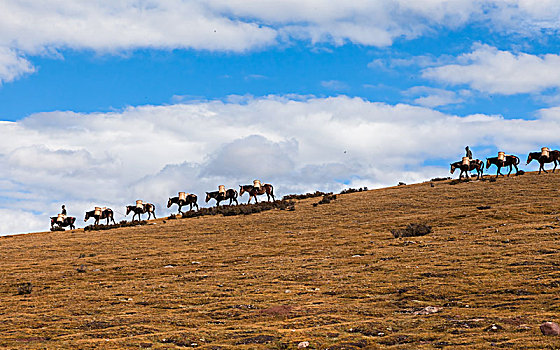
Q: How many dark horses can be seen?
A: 9